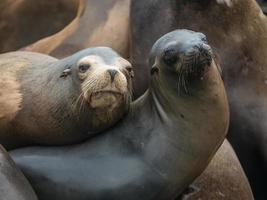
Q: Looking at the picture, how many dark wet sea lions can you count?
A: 1